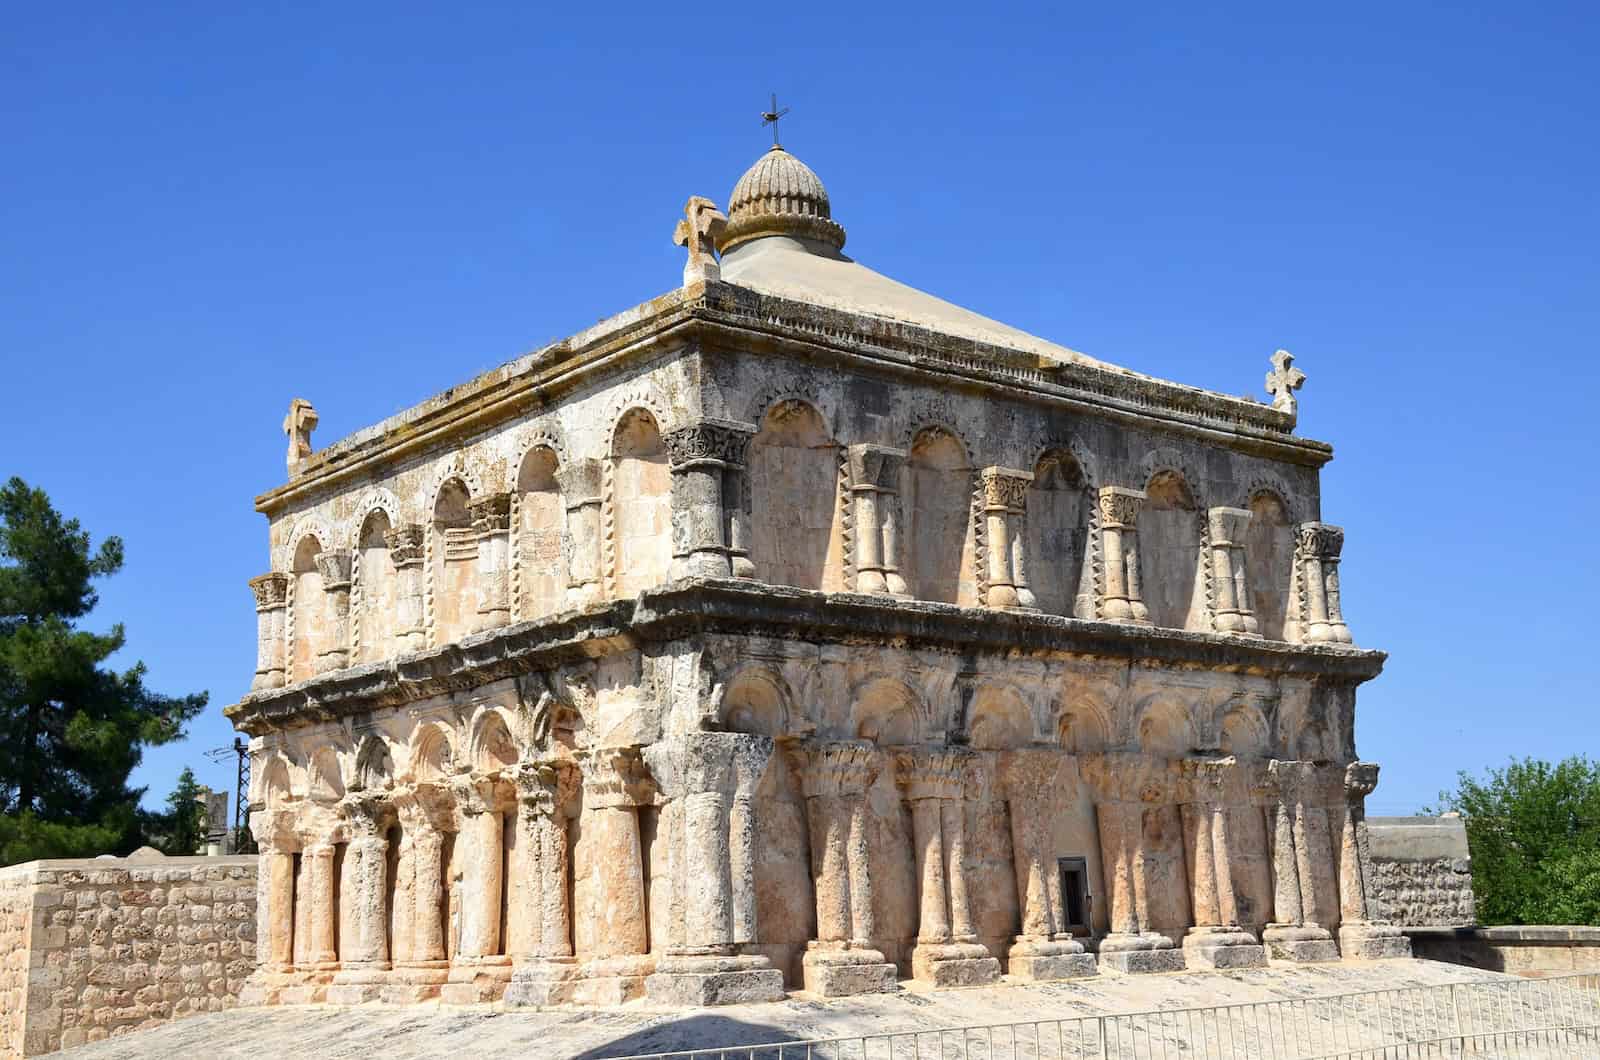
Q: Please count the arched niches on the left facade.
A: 11